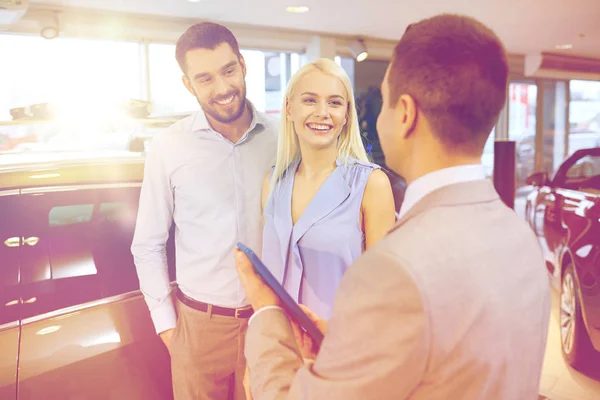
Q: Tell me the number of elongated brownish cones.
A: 0